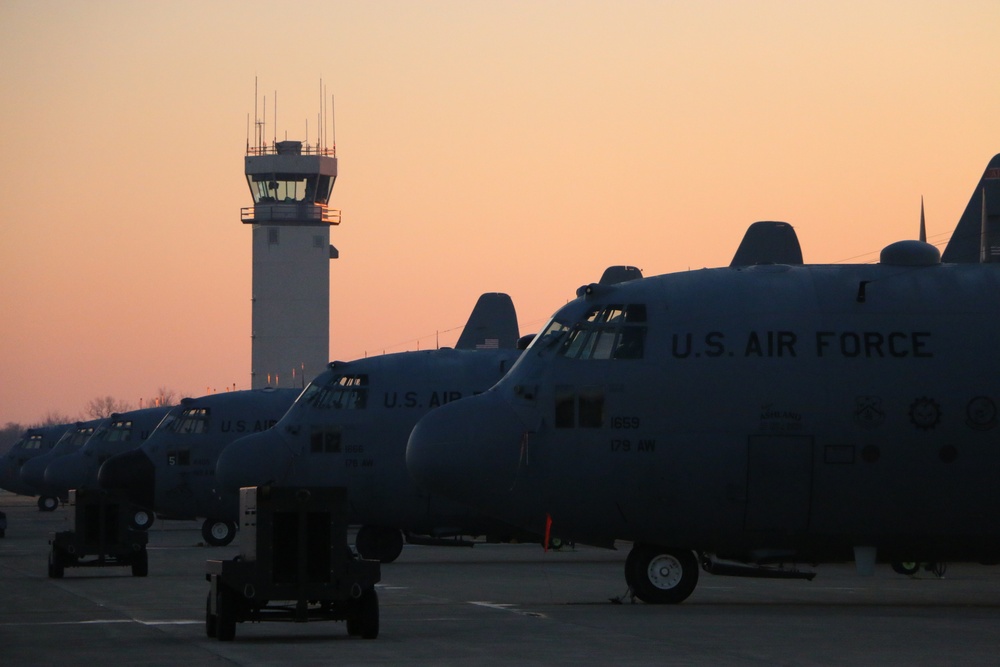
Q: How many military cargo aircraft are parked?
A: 6